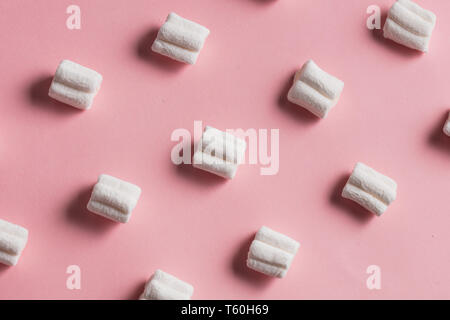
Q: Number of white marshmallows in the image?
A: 11